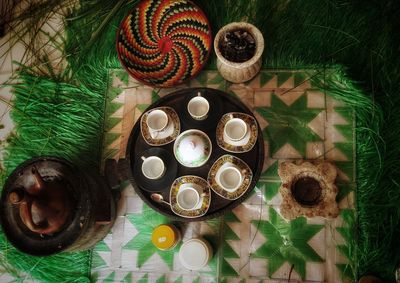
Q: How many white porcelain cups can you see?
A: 6